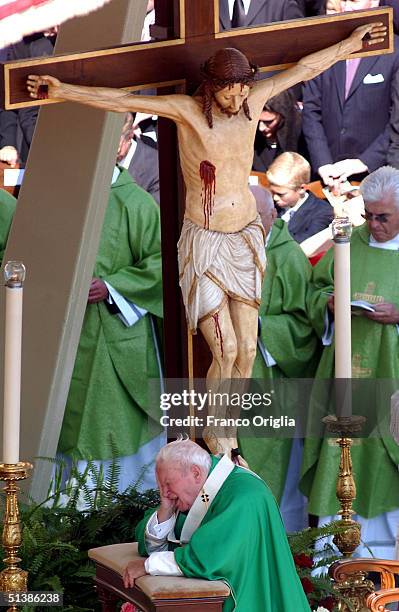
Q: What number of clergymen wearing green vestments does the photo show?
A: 5